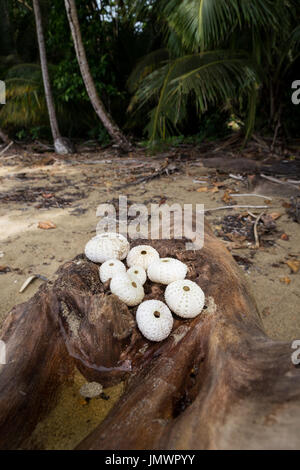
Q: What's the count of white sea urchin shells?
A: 8